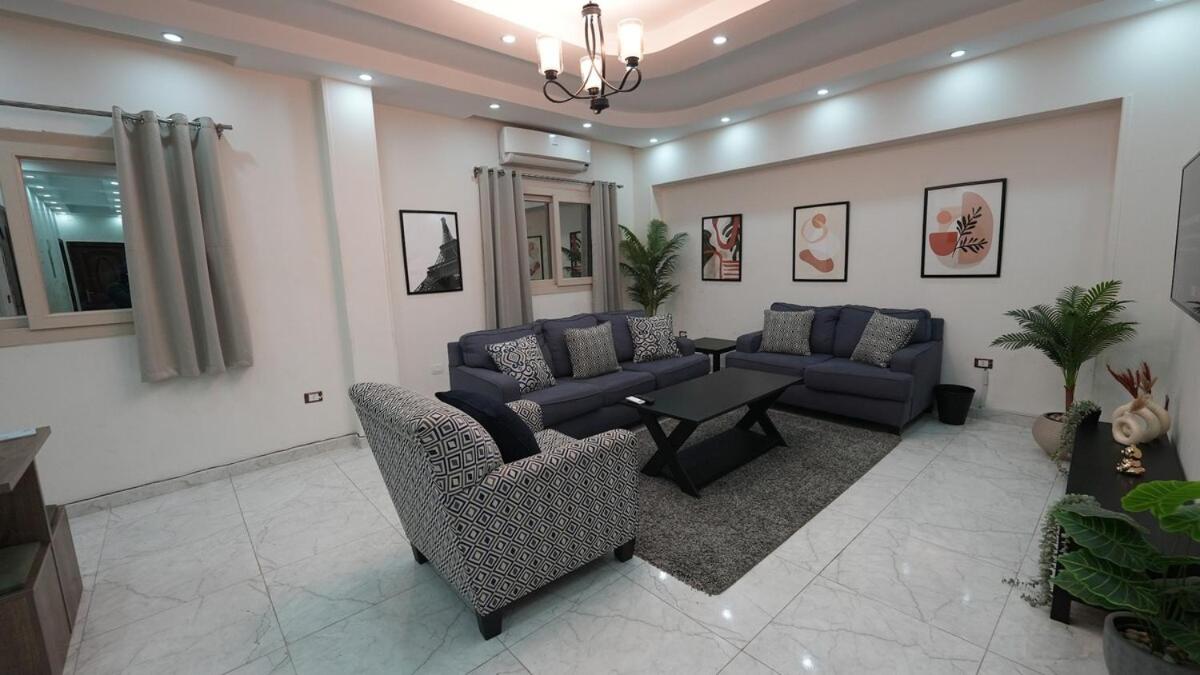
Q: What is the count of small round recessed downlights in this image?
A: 10